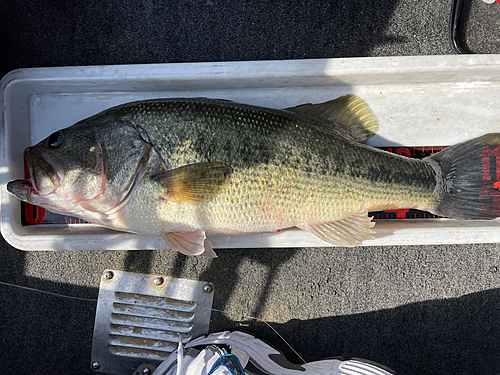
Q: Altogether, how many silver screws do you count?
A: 5